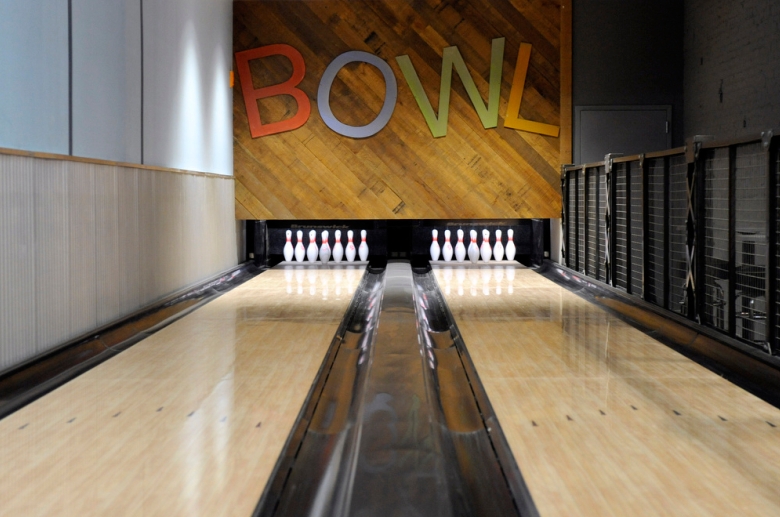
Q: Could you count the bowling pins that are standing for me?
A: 14